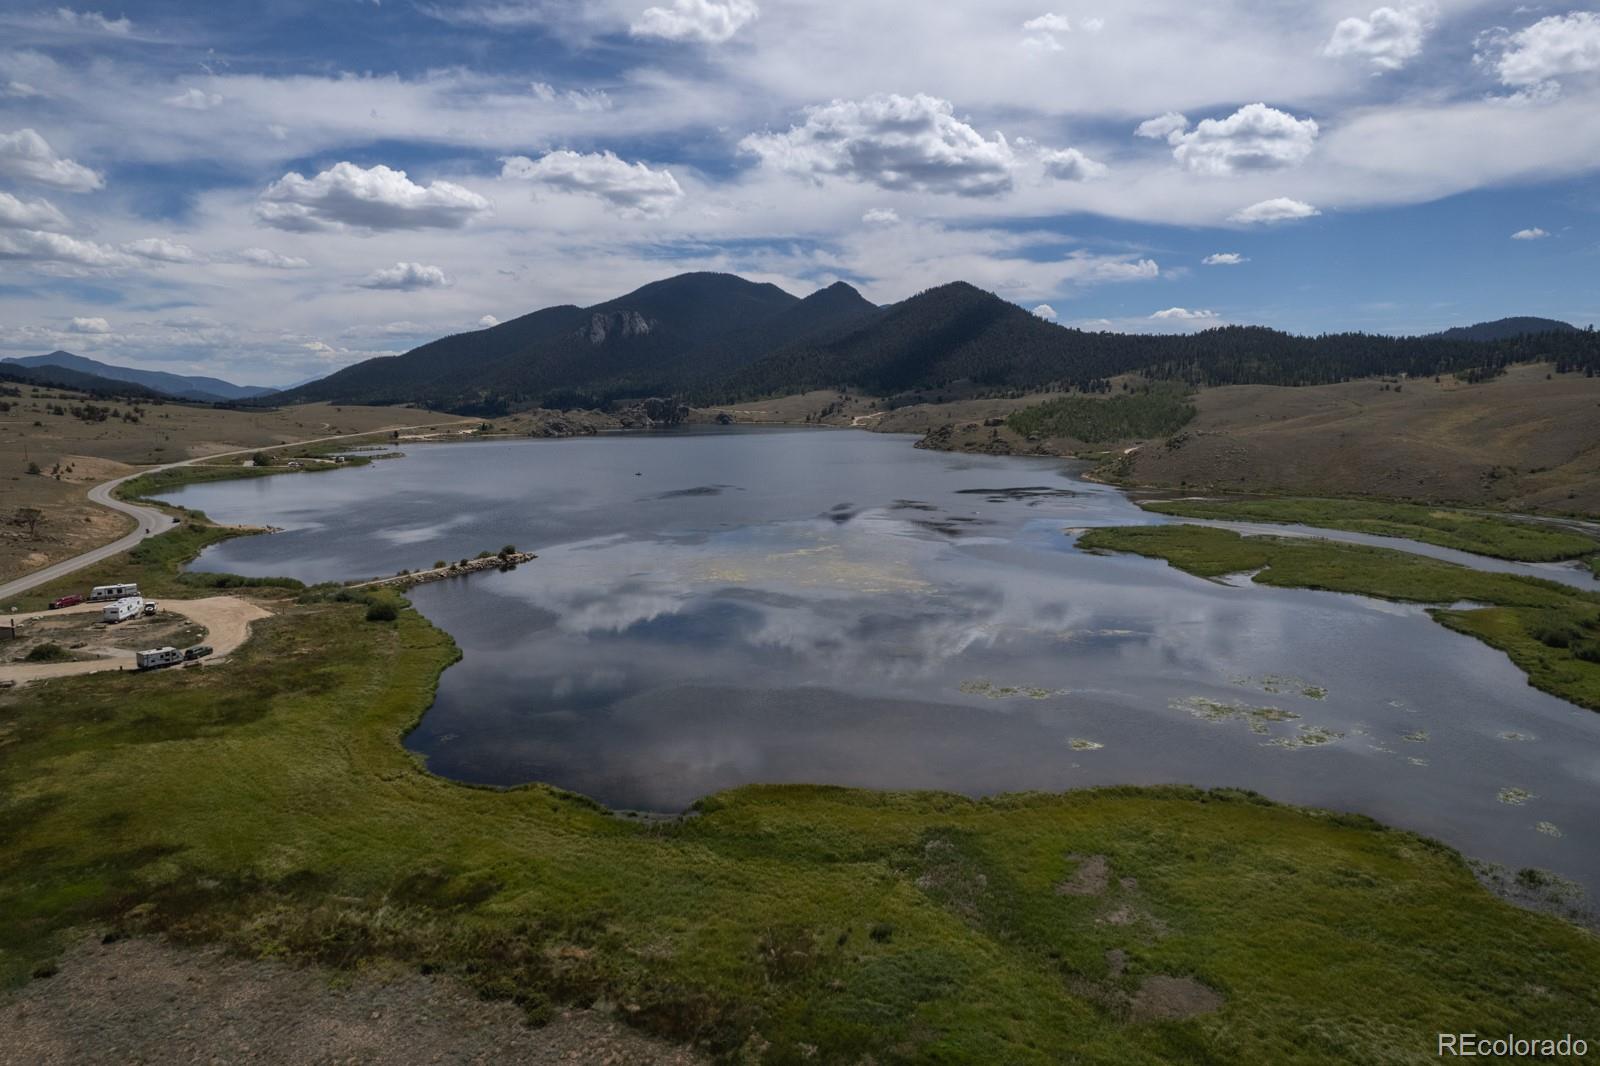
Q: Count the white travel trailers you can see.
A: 3